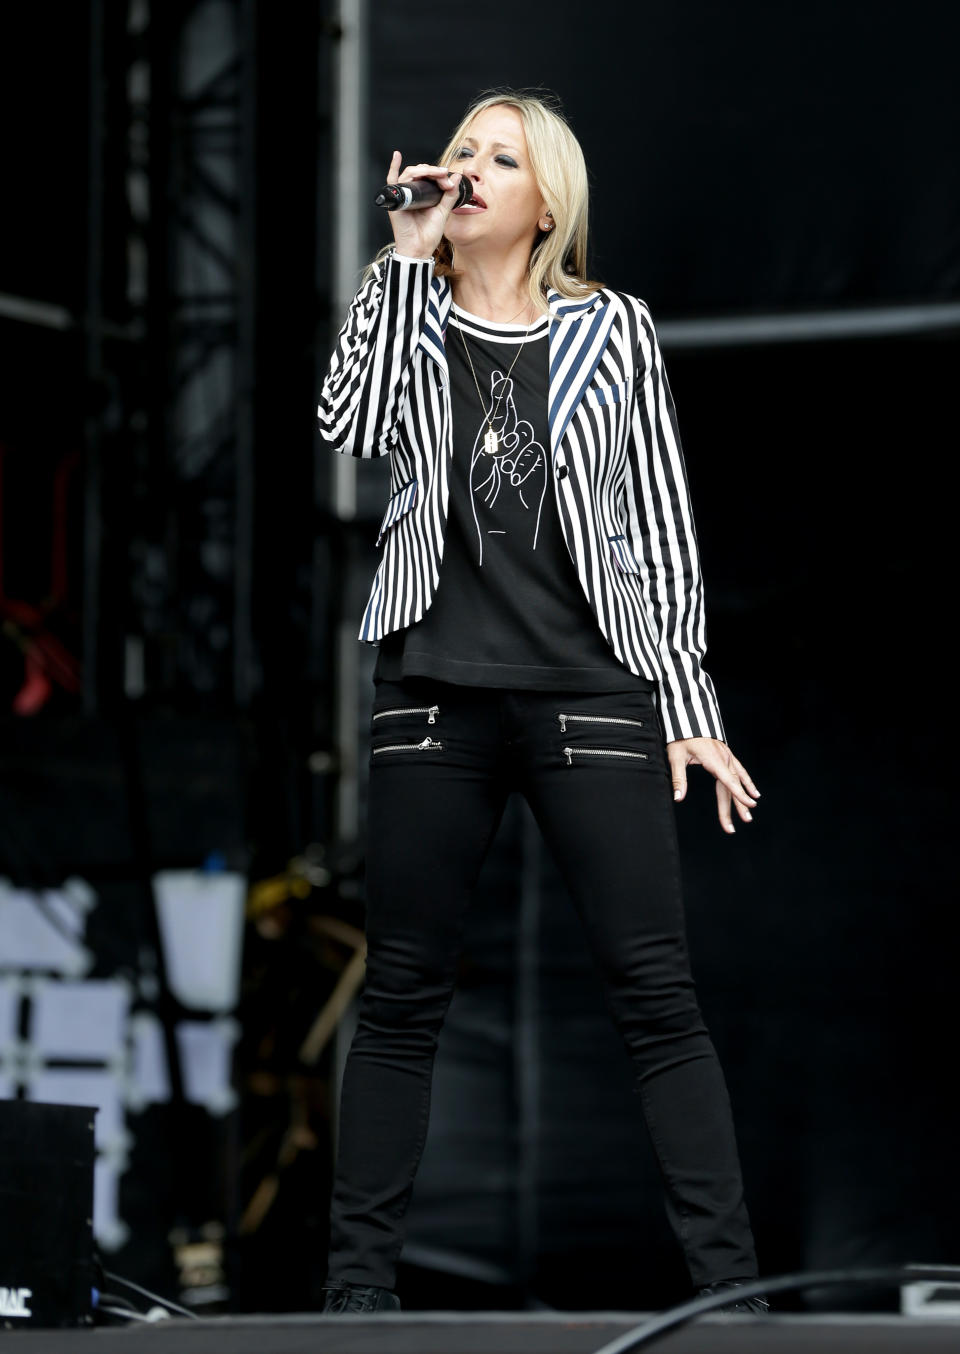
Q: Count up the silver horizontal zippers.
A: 4